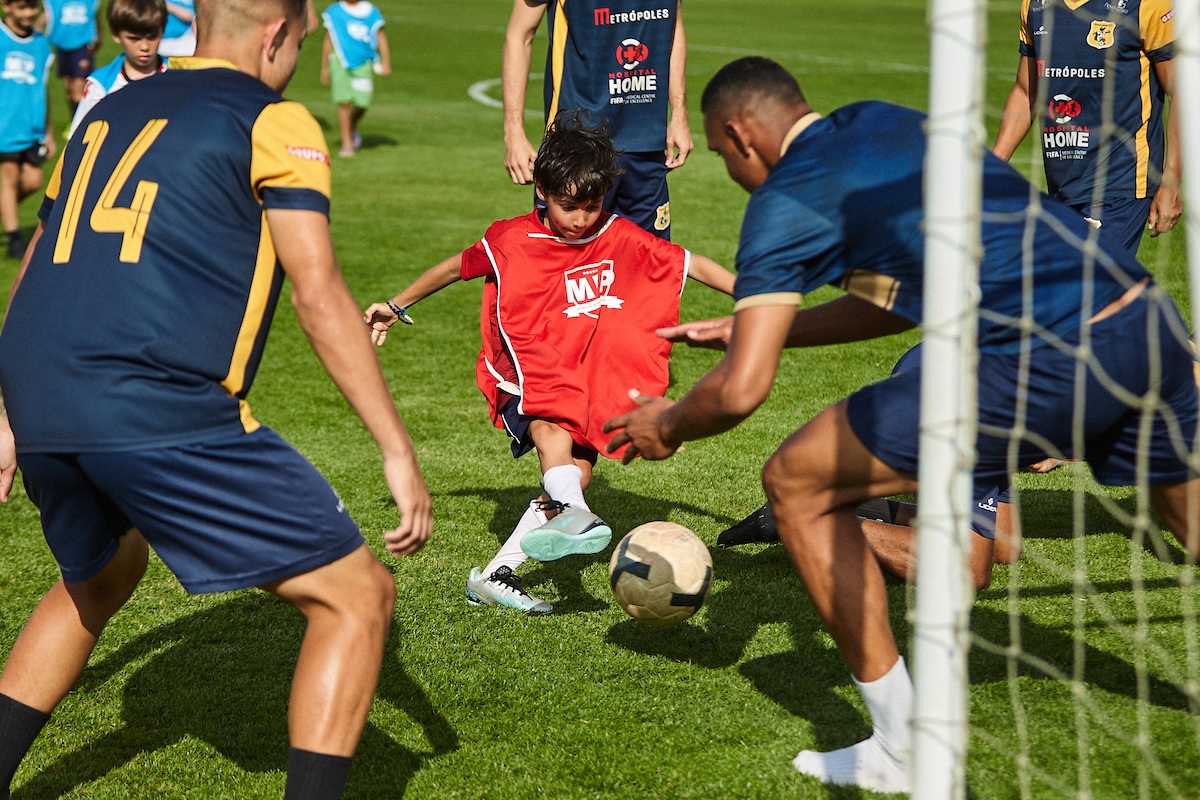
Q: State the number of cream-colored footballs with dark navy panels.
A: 1